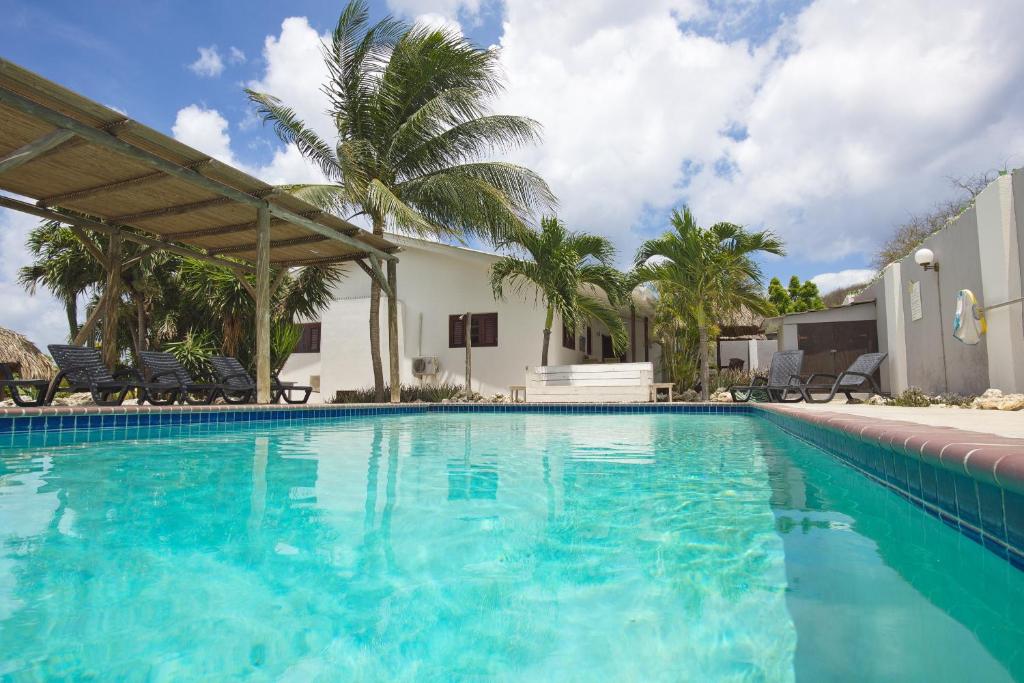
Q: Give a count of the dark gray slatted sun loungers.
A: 6